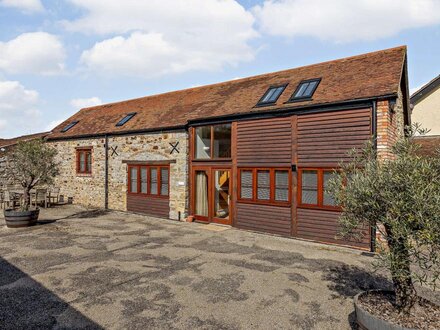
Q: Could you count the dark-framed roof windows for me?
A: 4